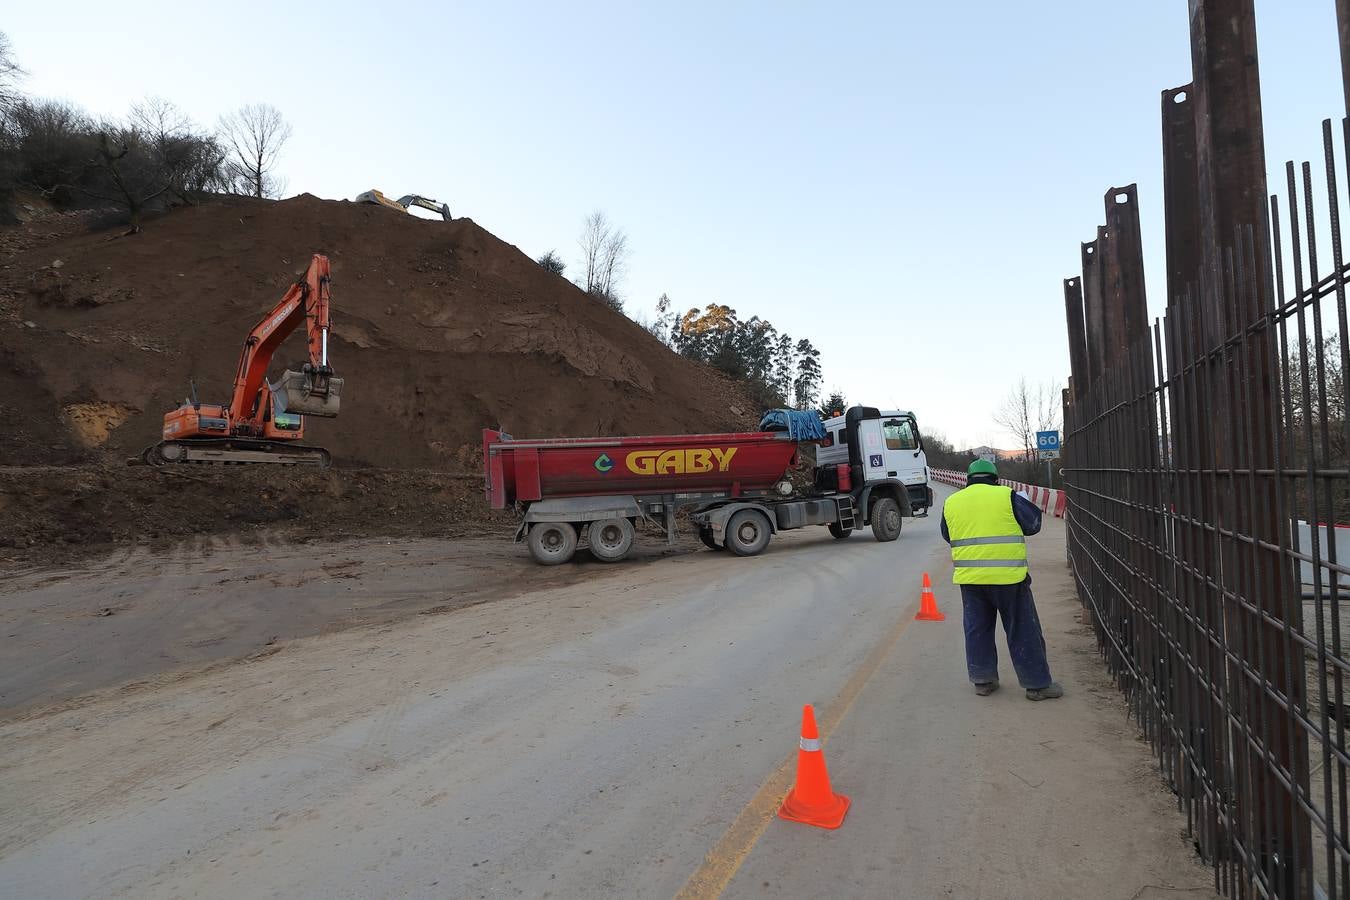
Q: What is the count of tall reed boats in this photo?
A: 0